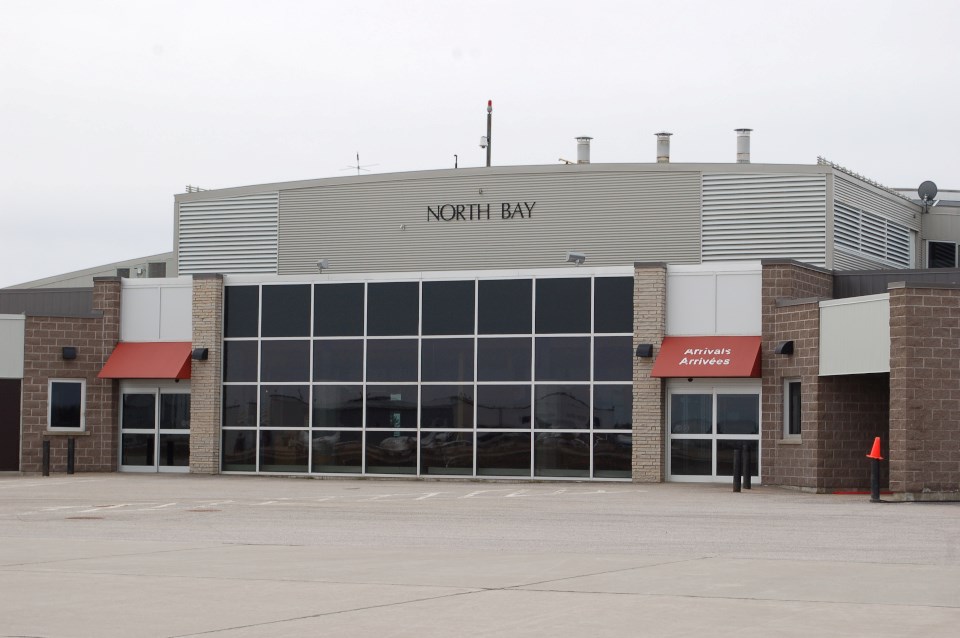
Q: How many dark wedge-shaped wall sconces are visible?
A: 4